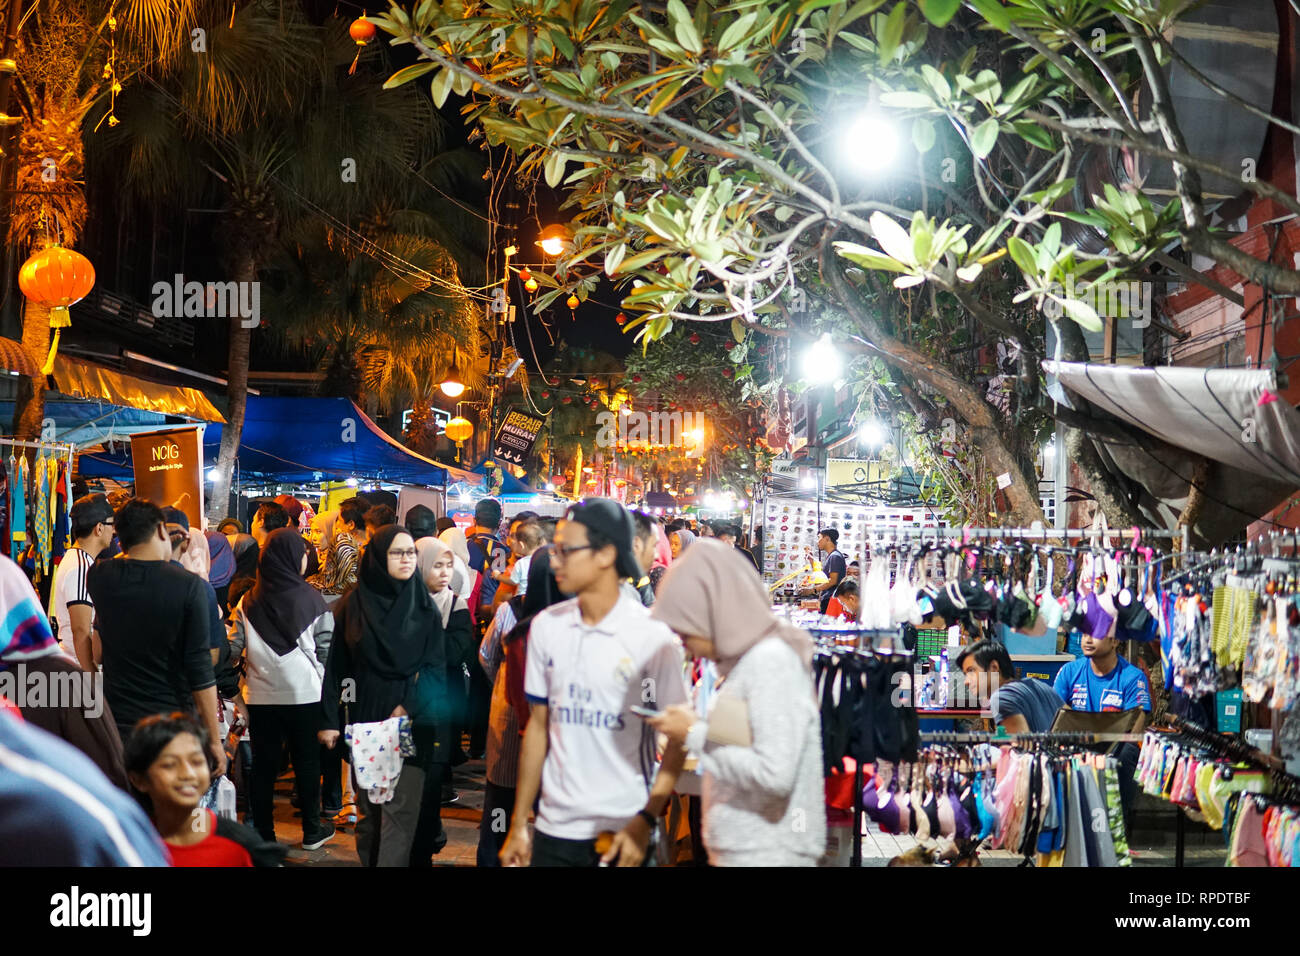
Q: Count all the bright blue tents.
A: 2